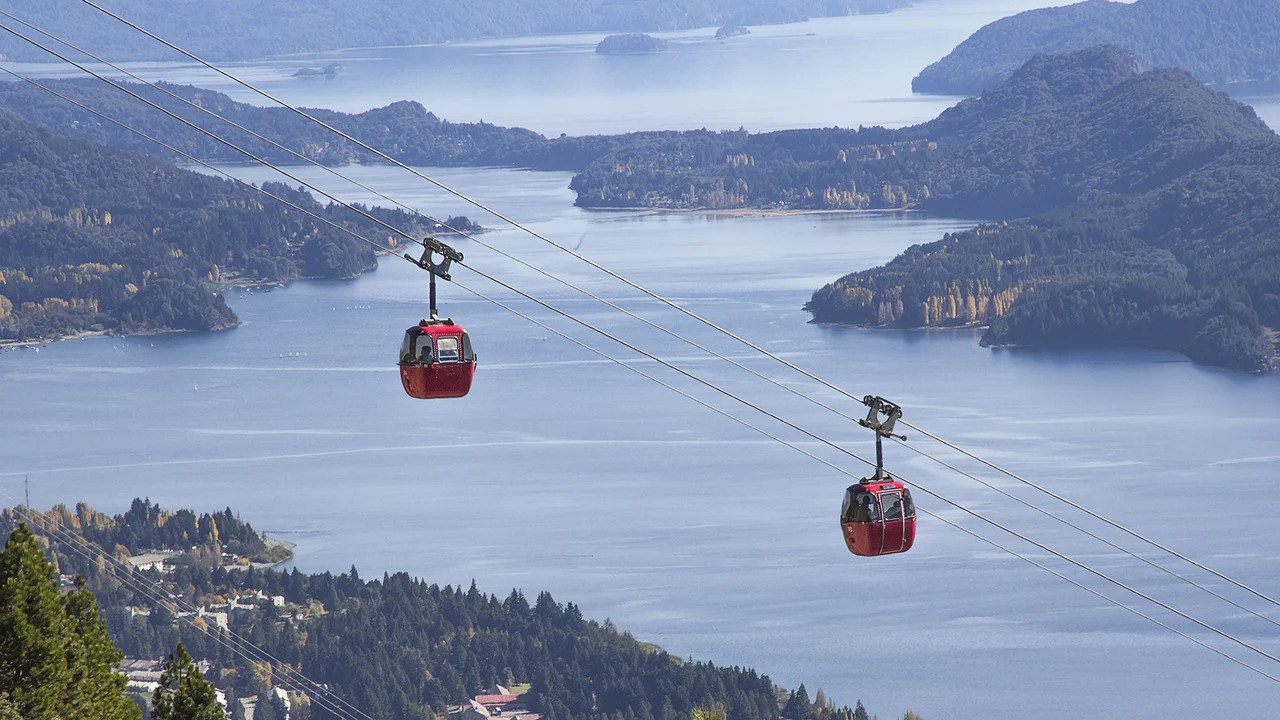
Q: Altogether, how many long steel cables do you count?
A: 4